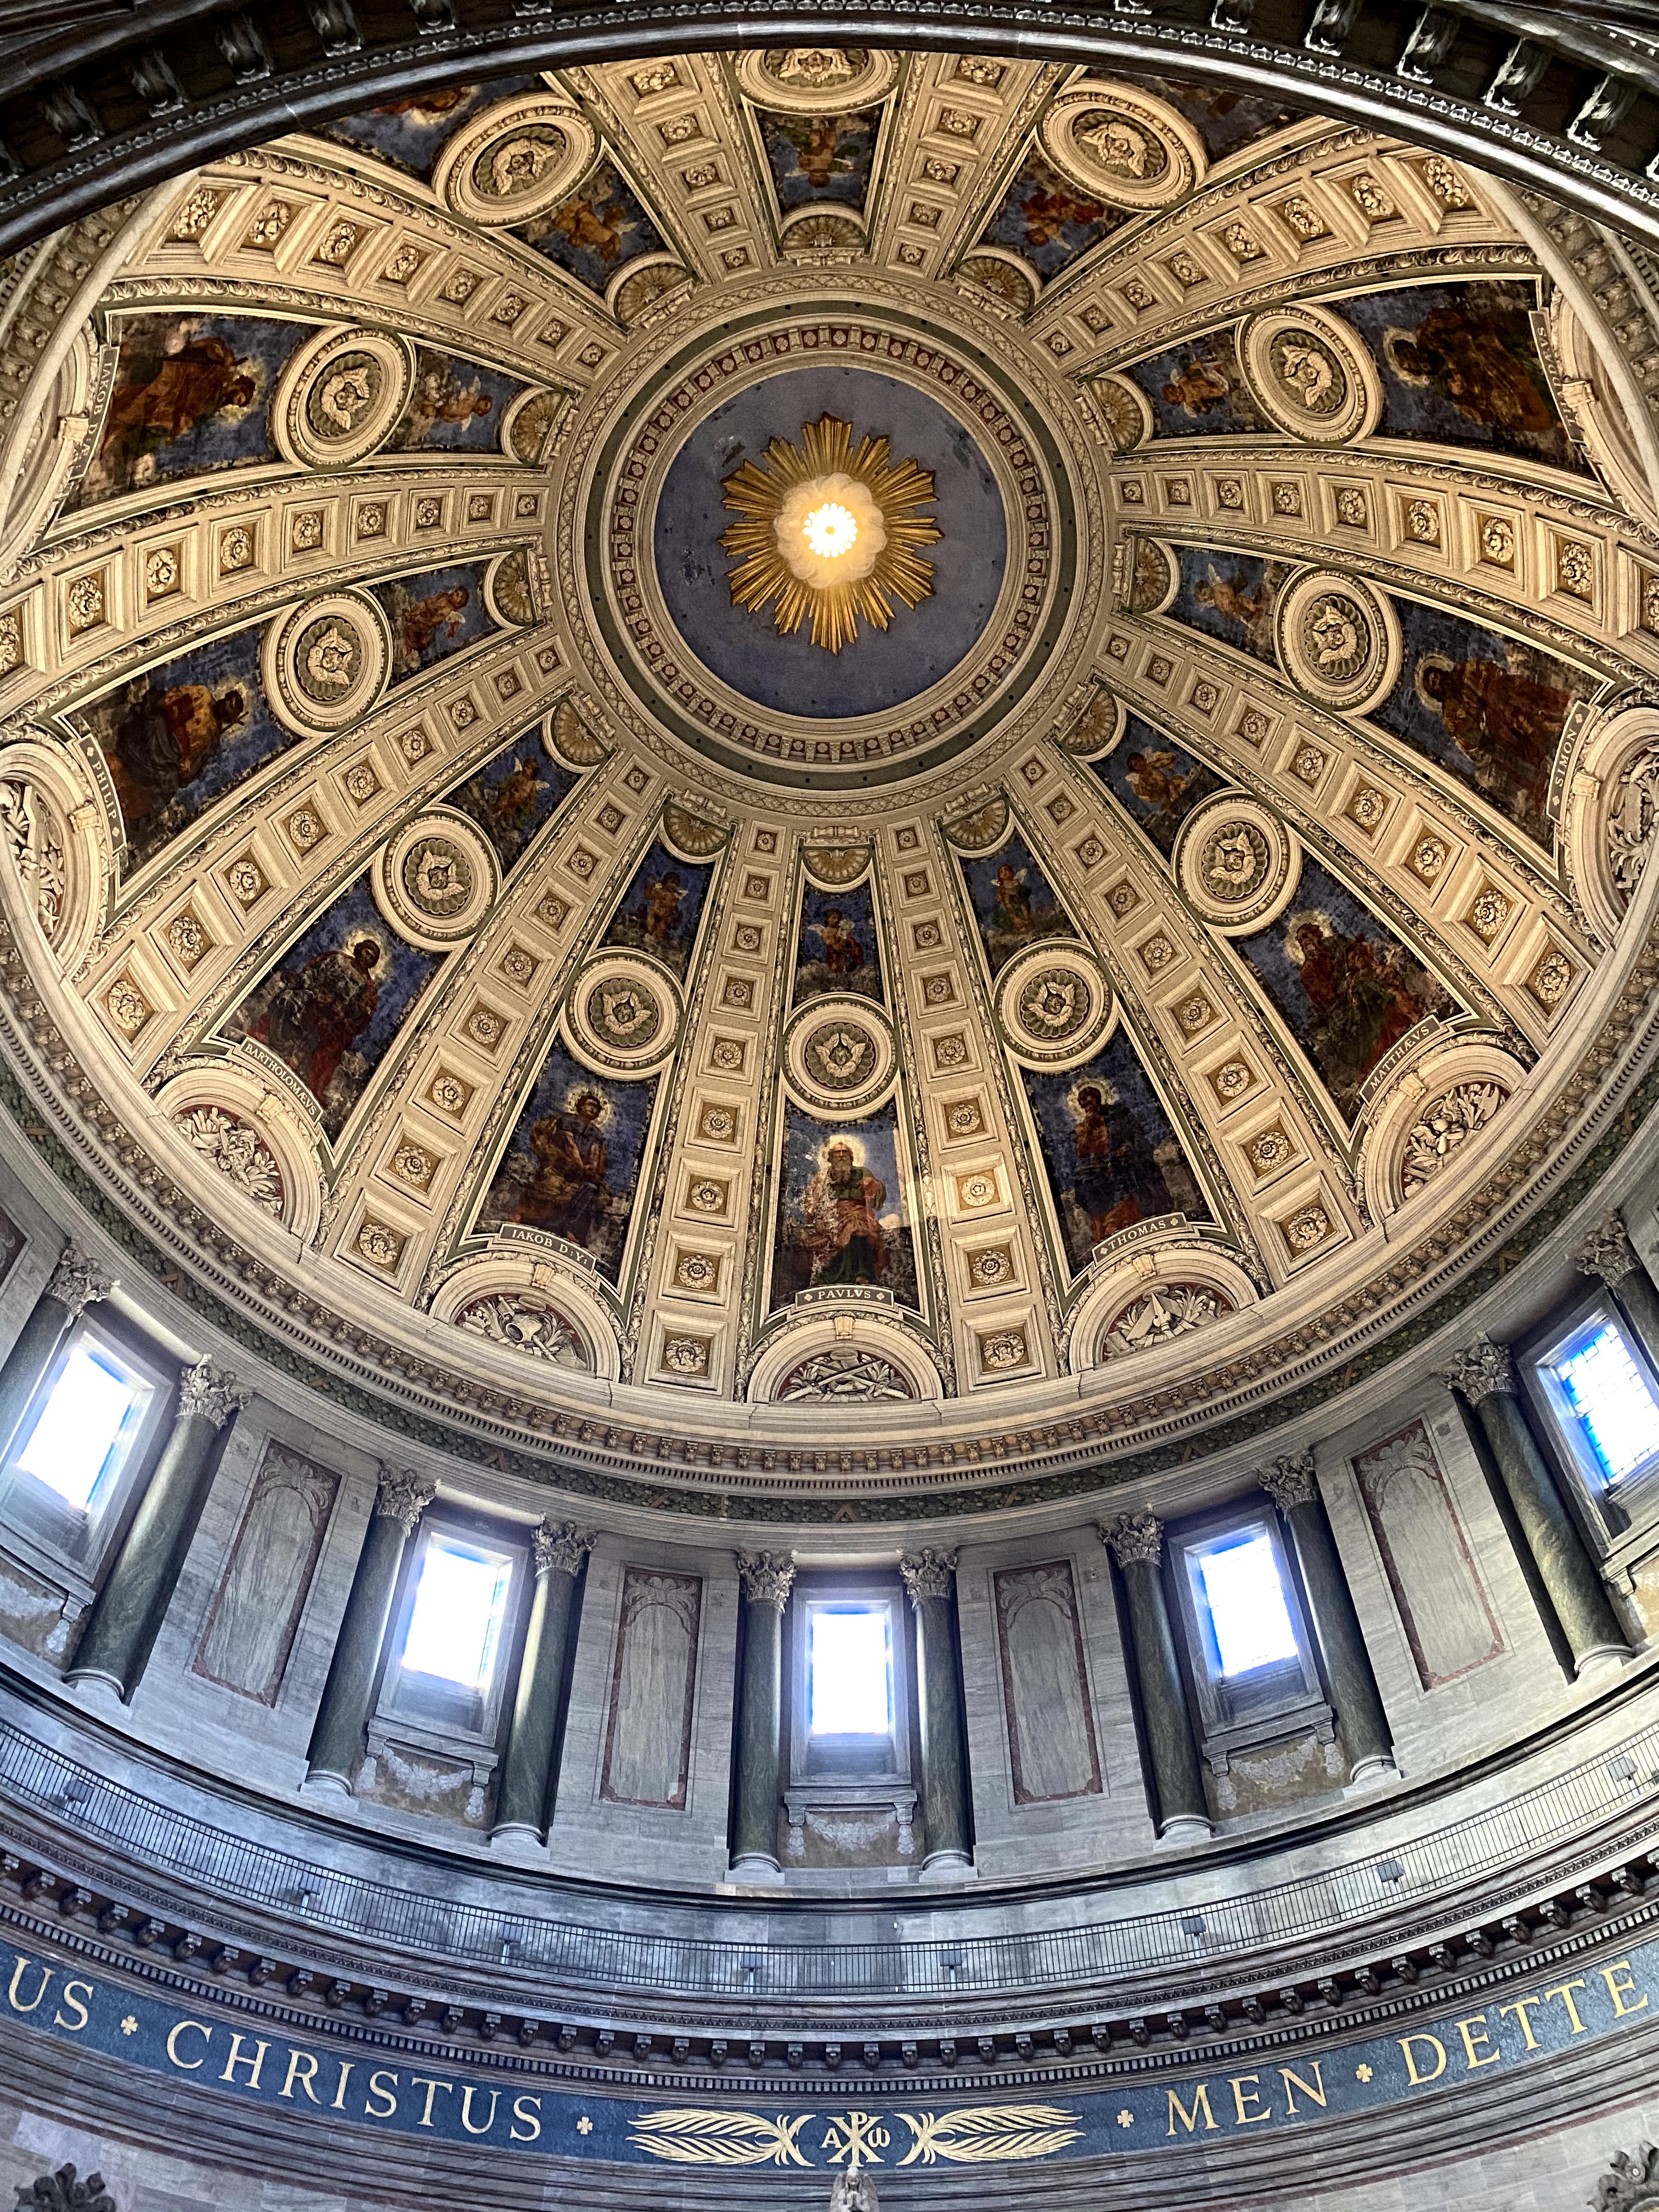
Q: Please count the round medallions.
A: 12